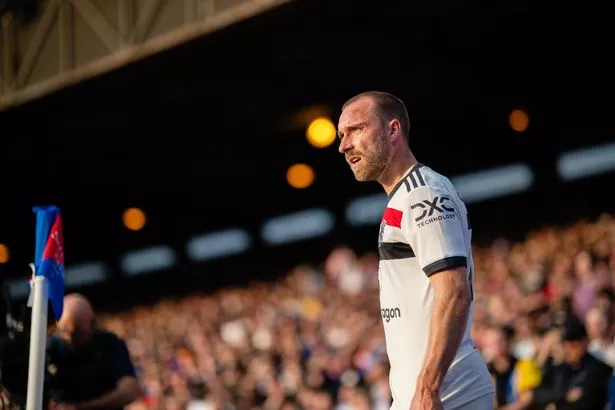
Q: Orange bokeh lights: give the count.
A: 5